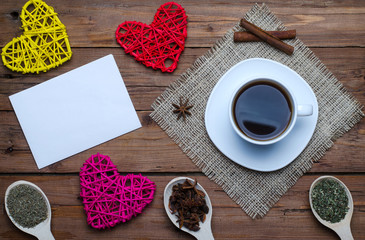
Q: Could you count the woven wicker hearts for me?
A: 3